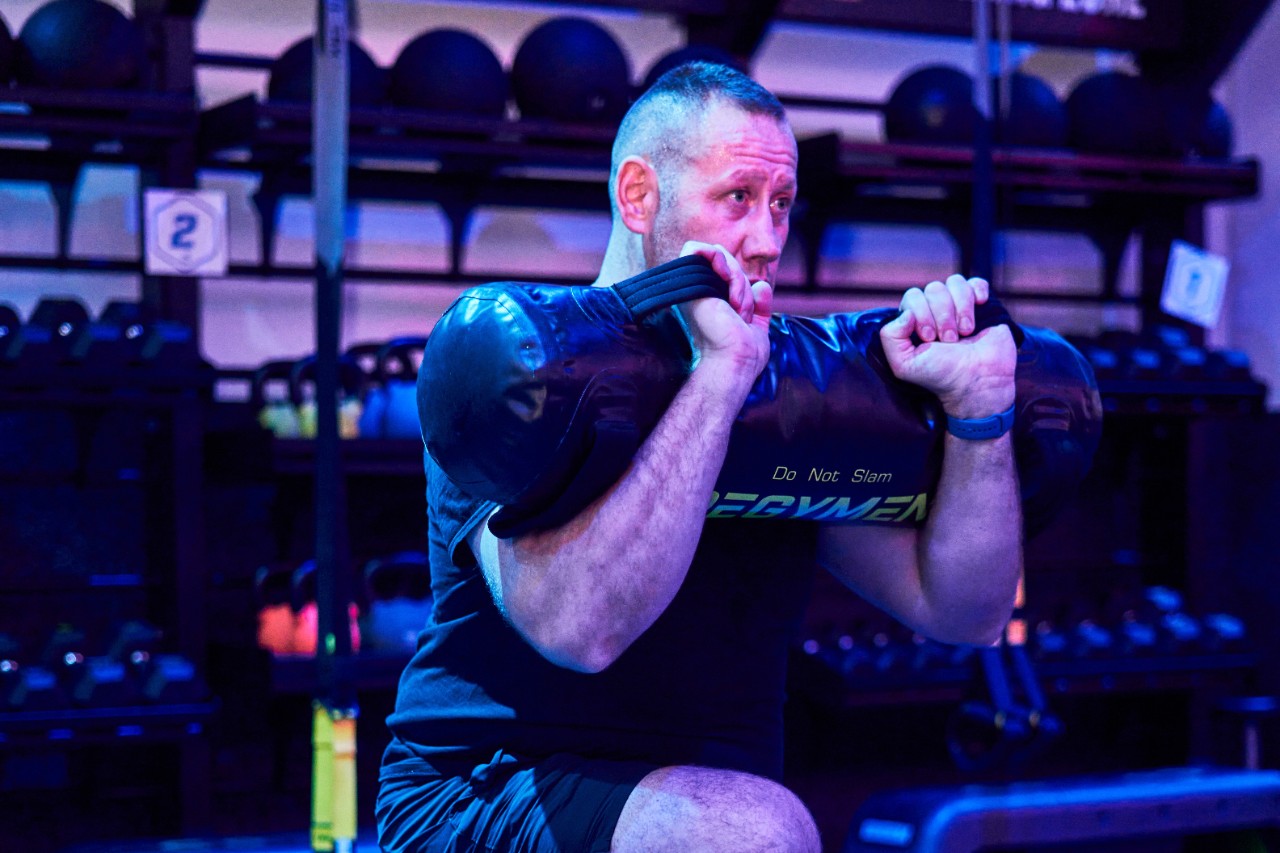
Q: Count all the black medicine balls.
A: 10